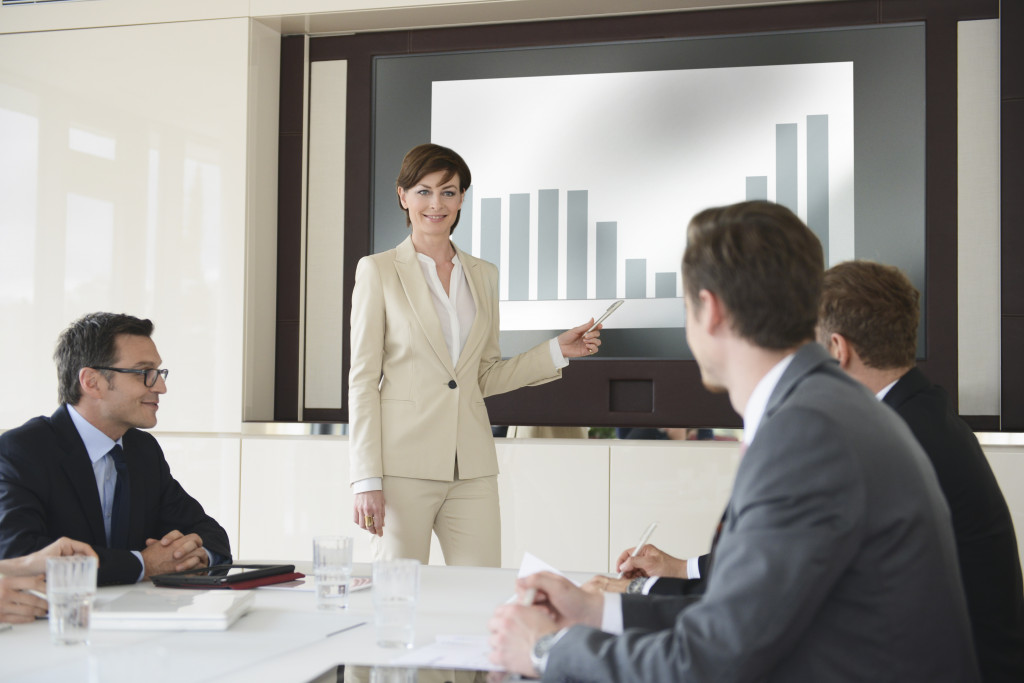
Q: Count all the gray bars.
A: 11